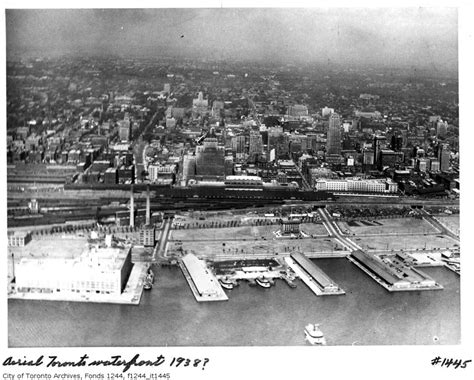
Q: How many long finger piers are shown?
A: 3